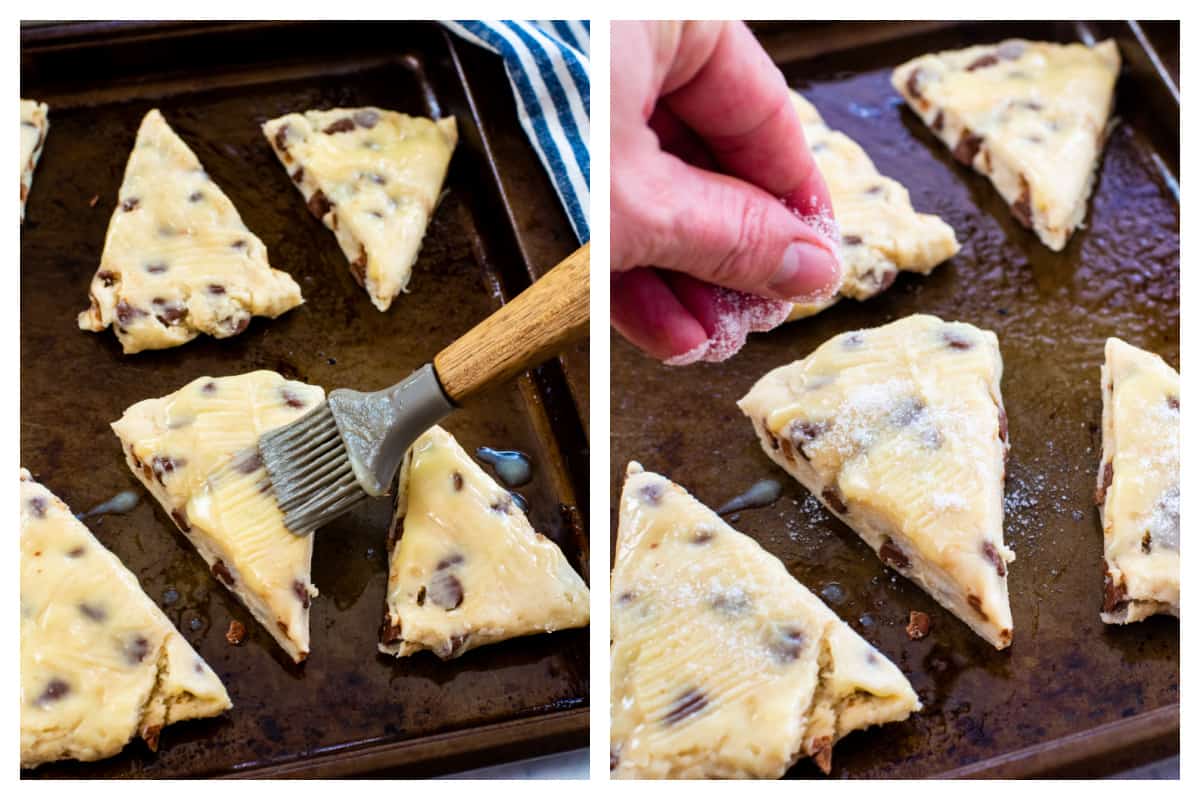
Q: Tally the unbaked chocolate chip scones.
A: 11